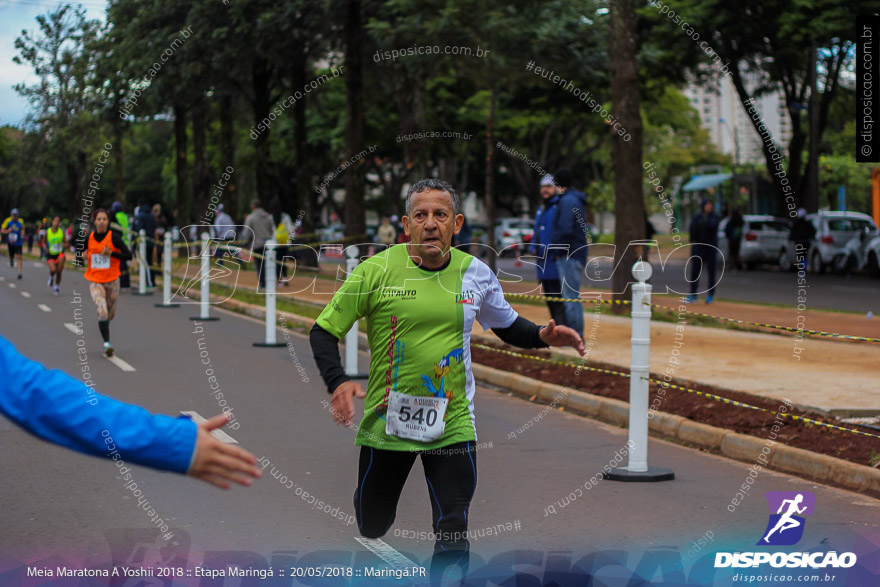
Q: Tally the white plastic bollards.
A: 6